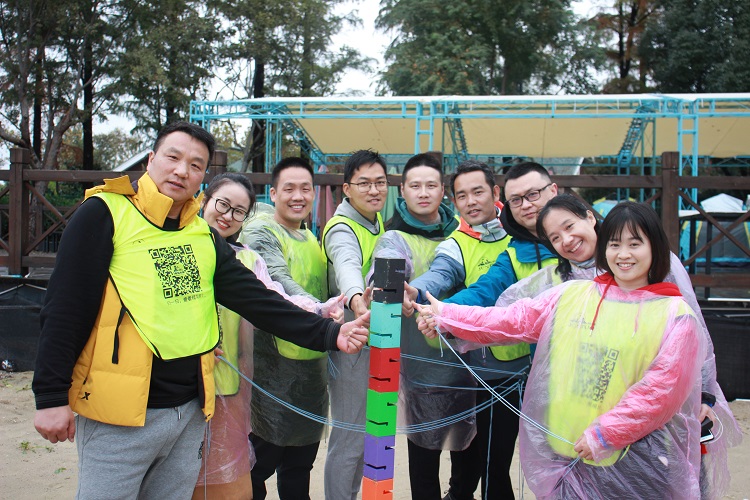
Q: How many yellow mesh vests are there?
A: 9